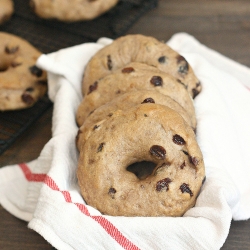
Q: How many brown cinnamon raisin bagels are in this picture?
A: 7